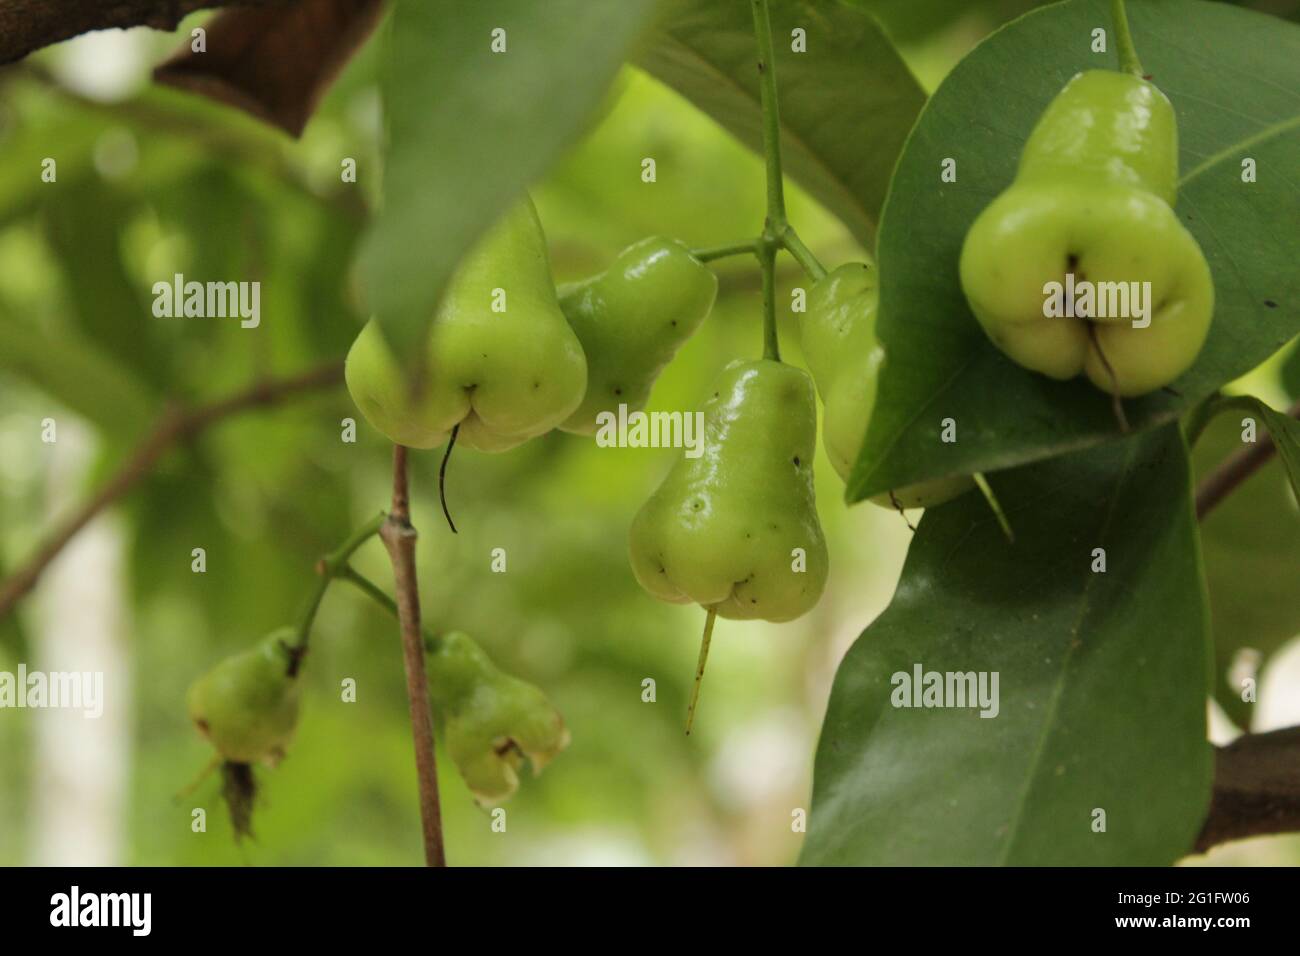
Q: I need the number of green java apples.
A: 7